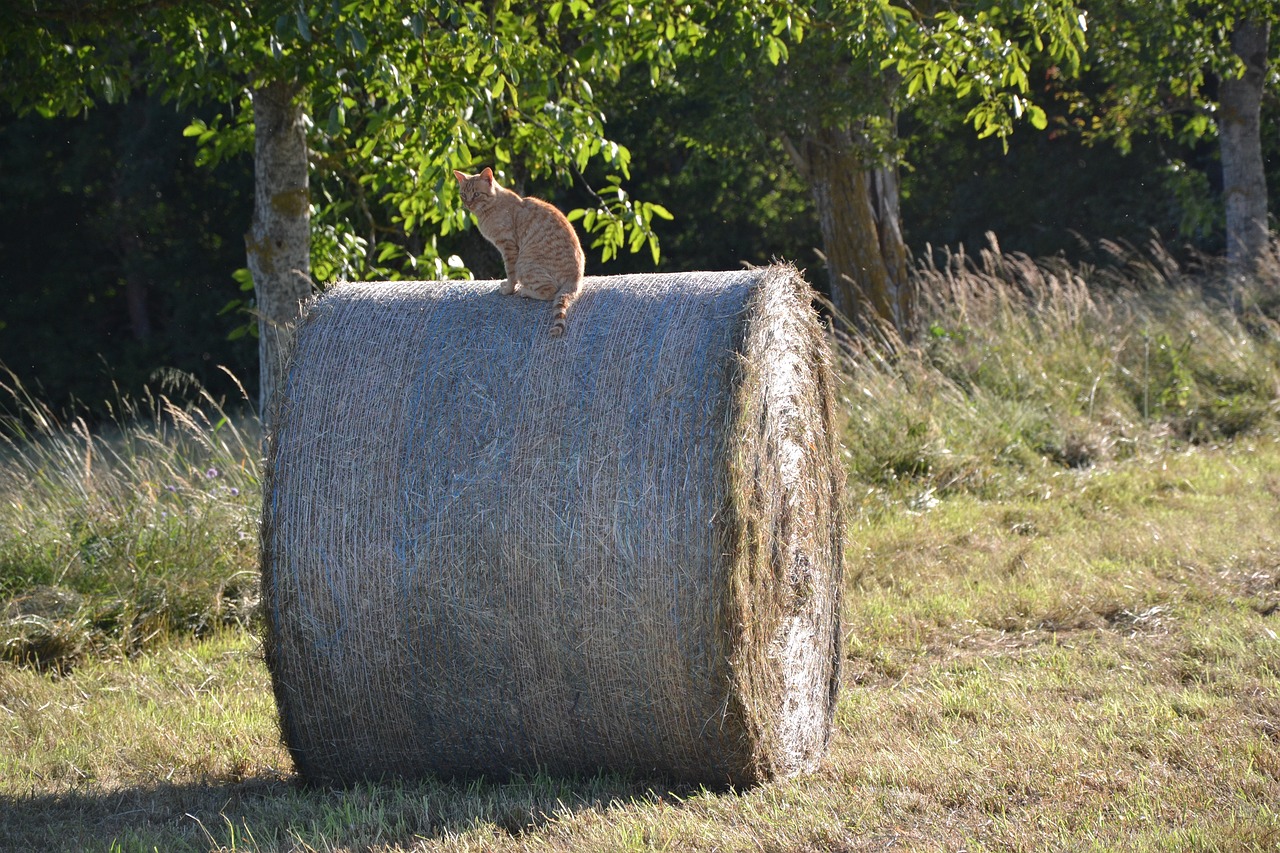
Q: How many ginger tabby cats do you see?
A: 1